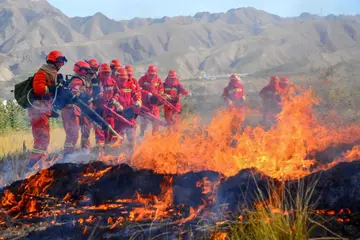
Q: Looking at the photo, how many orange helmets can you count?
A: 12